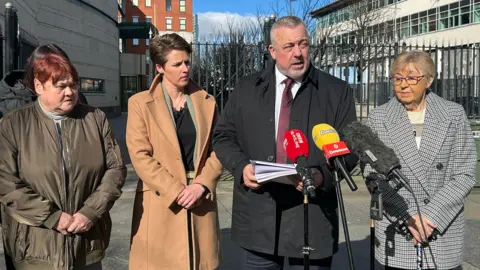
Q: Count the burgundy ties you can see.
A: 1